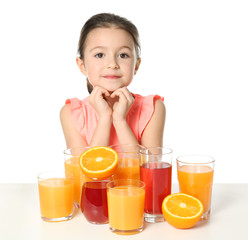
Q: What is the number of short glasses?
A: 3